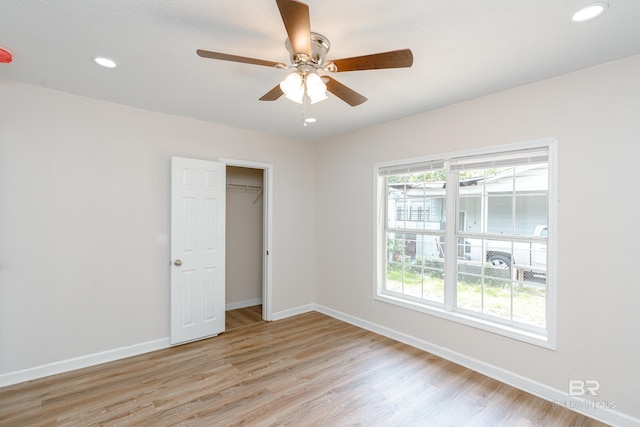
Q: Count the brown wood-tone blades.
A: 5